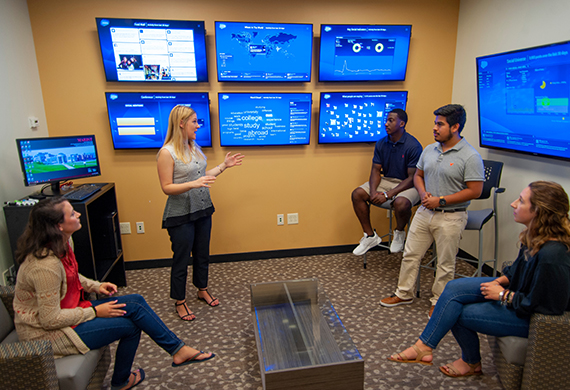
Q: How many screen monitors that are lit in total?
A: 8